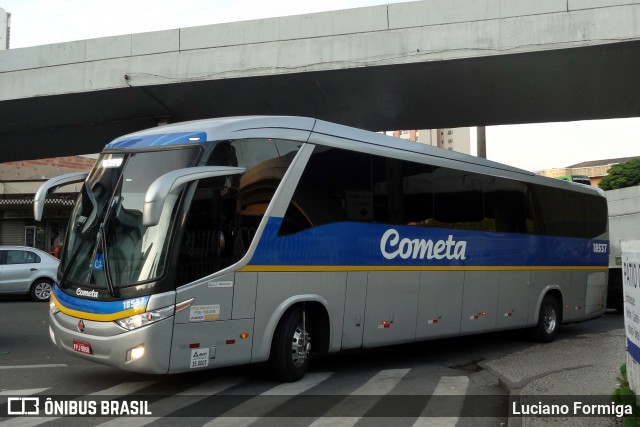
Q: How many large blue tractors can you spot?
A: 0